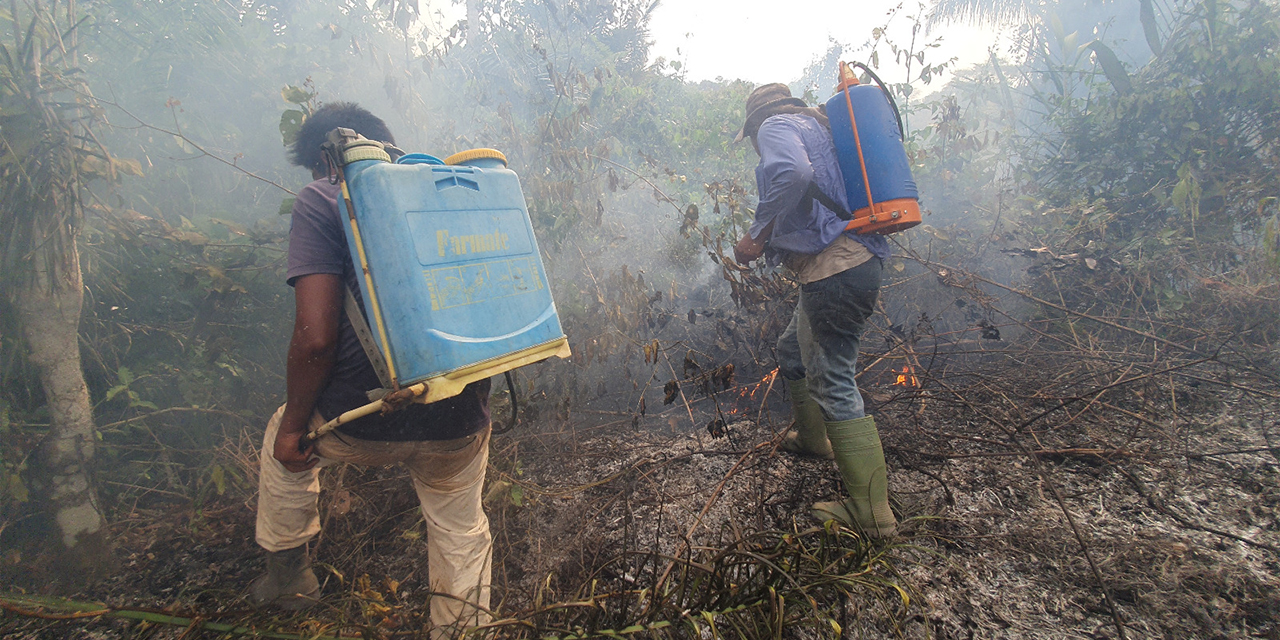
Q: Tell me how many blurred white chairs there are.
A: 0